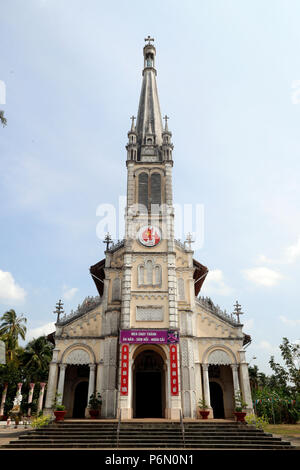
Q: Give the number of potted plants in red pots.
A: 4